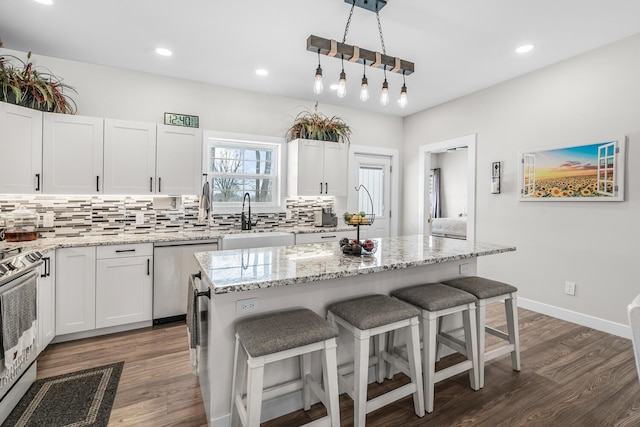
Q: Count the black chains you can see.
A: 2